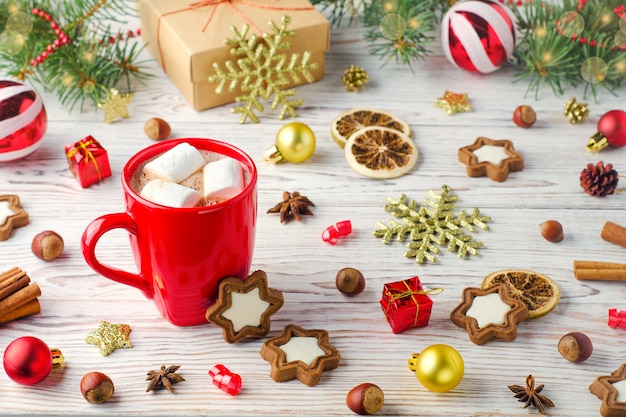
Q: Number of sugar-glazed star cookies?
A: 6